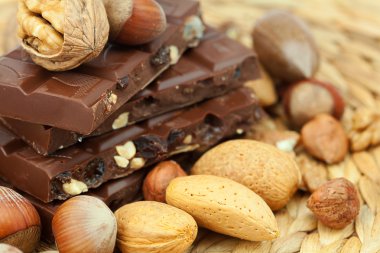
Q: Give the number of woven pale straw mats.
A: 1